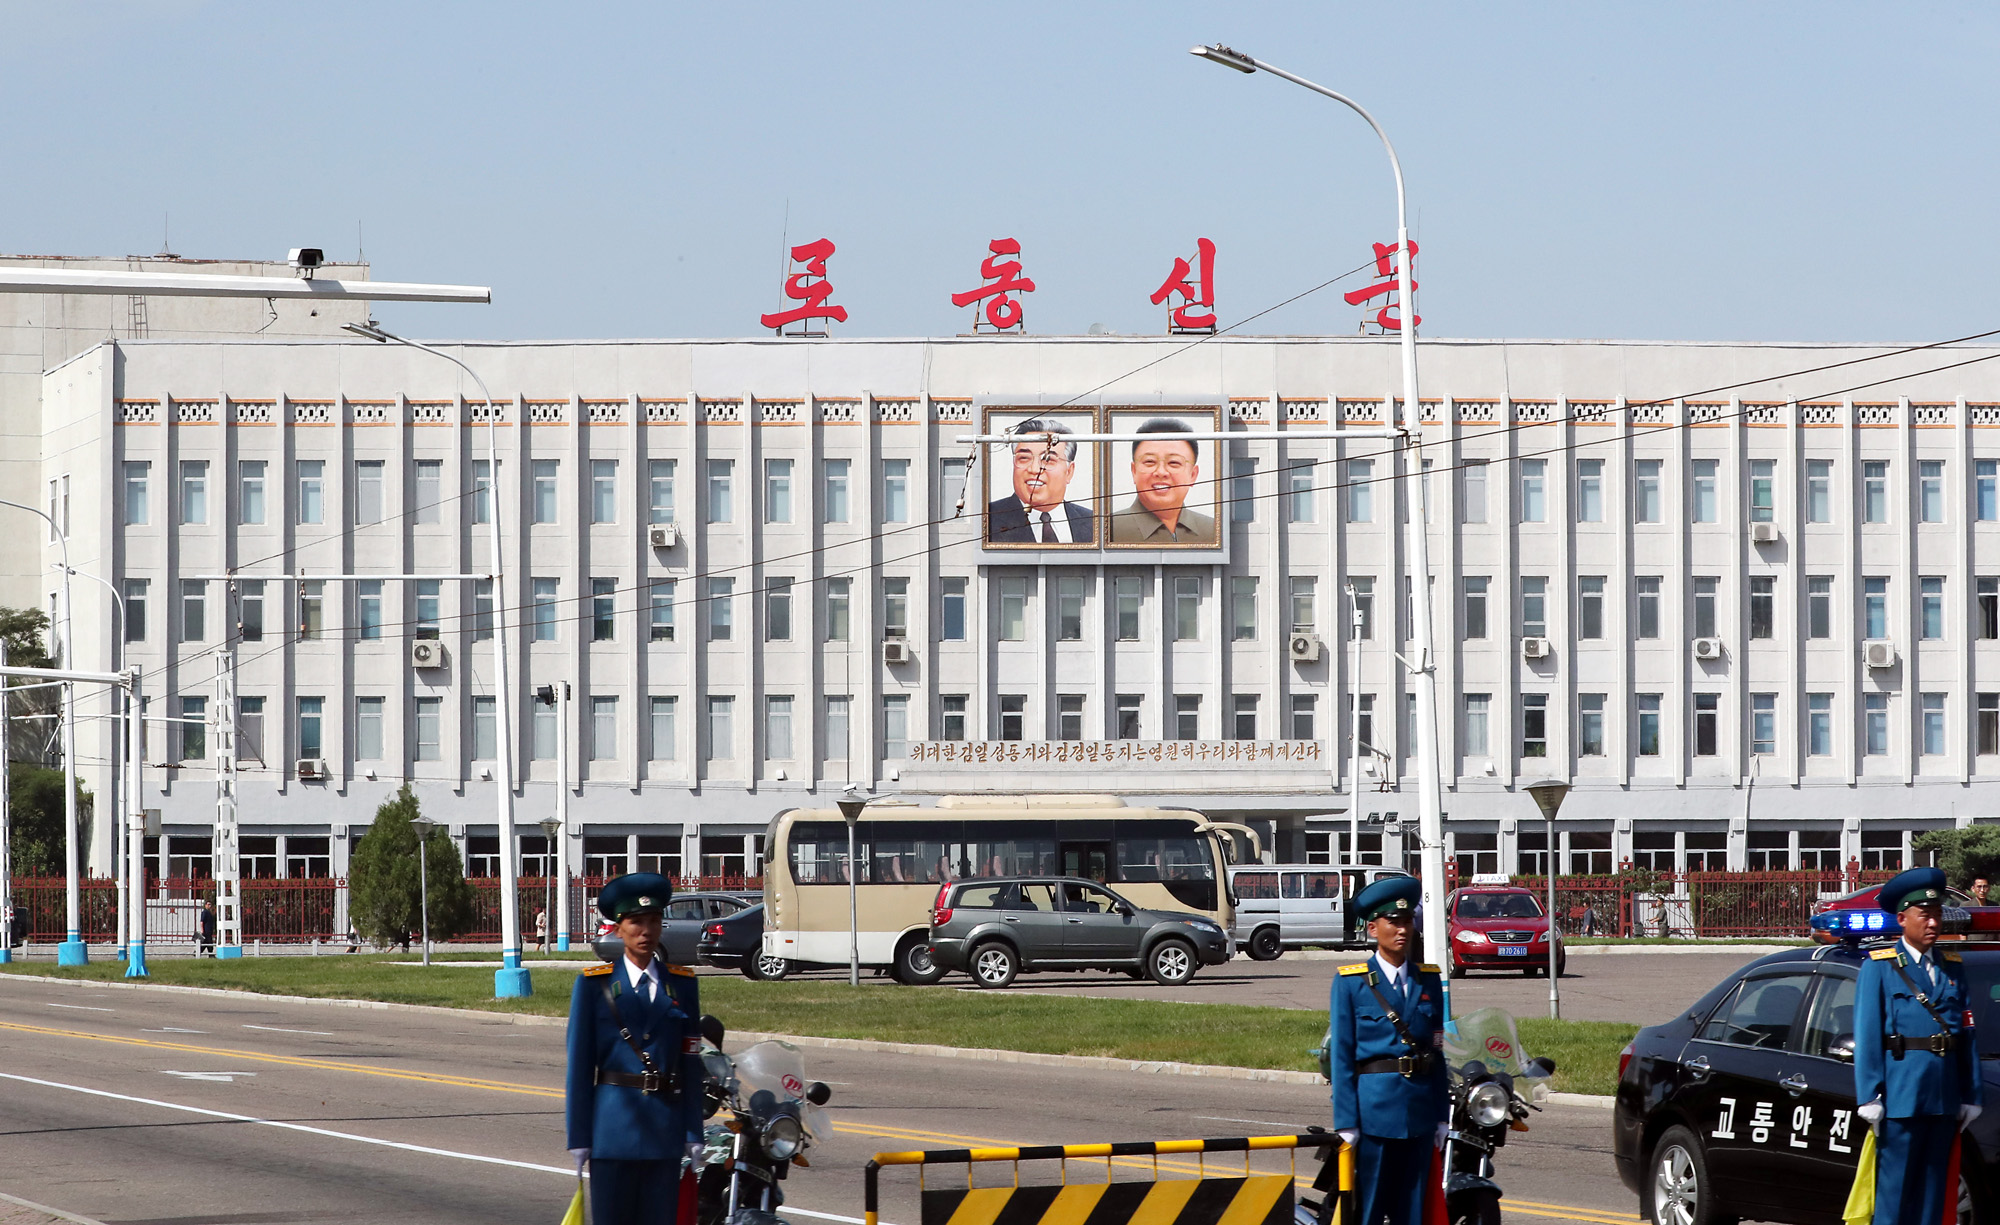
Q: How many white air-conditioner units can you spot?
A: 9